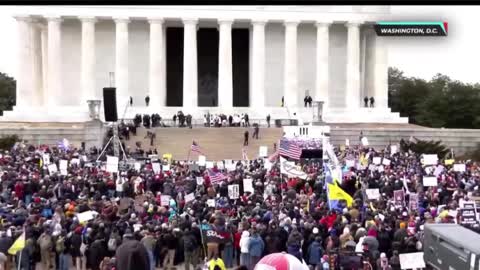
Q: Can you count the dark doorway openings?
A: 3